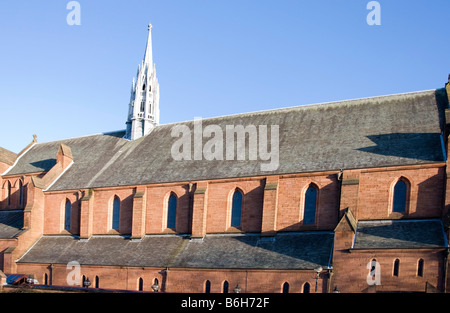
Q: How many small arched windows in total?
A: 12